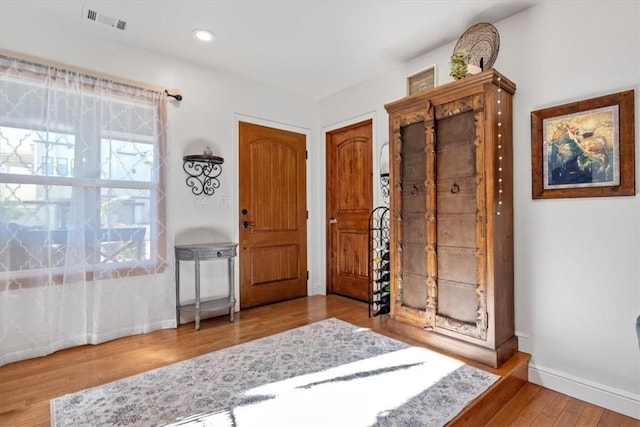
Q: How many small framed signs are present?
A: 1